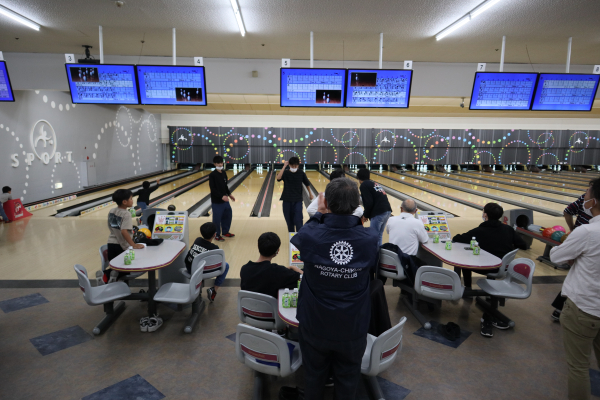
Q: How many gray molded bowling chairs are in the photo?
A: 11